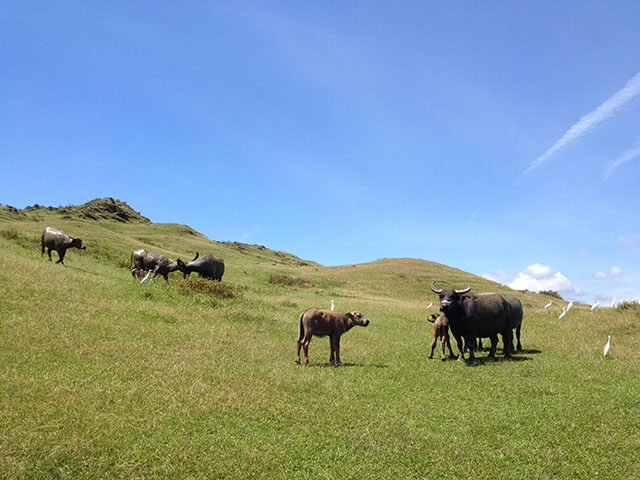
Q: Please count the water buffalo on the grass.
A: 7